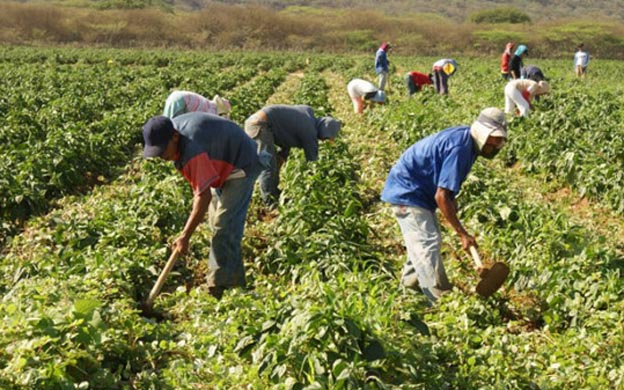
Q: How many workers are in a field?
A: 13